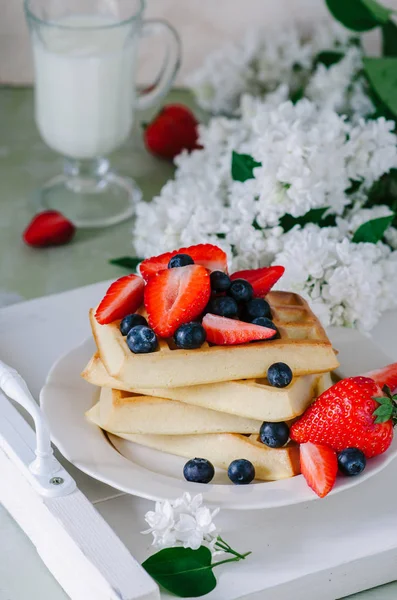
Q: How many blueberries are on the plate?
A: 14